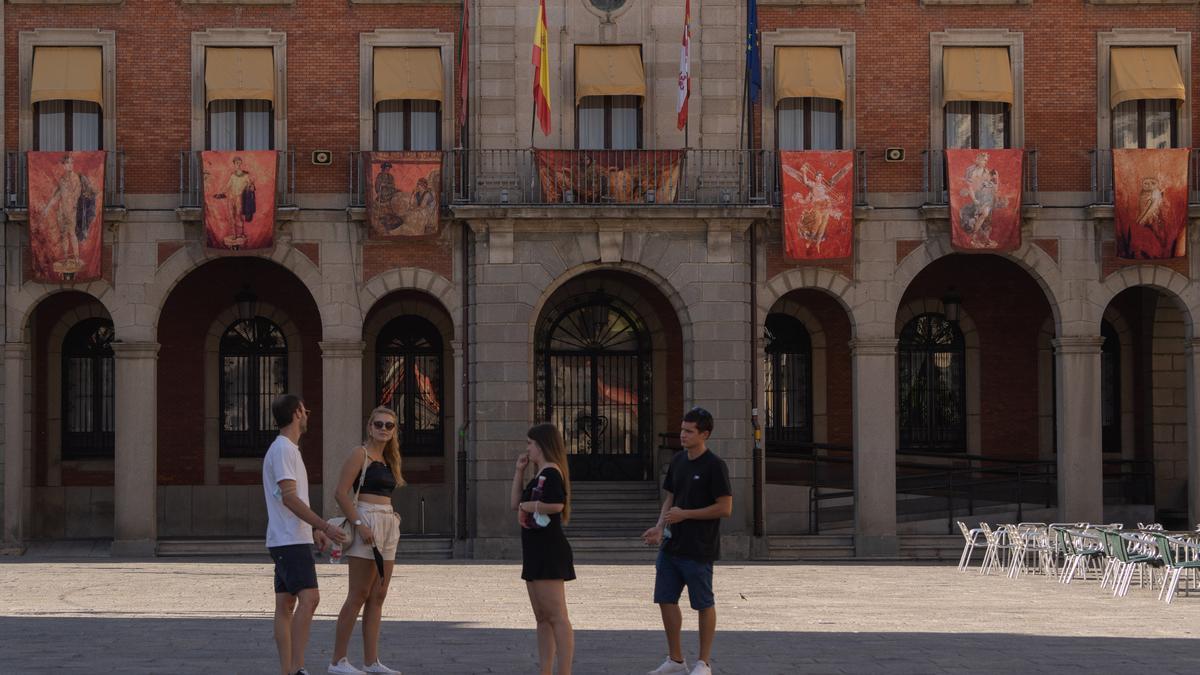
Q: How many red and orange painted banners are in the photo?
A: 7